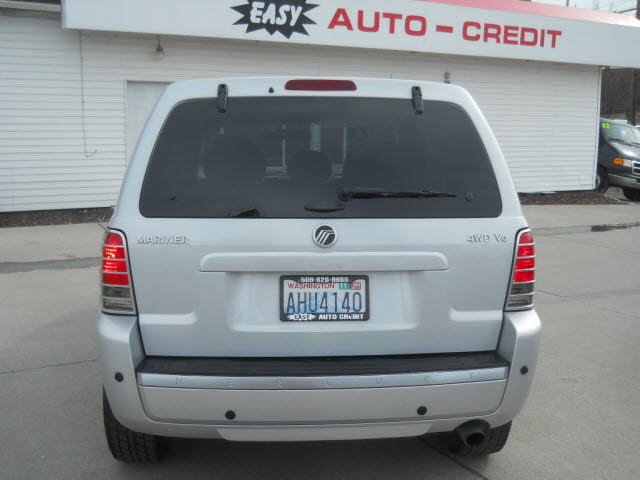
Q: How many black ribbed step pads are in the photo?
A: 1